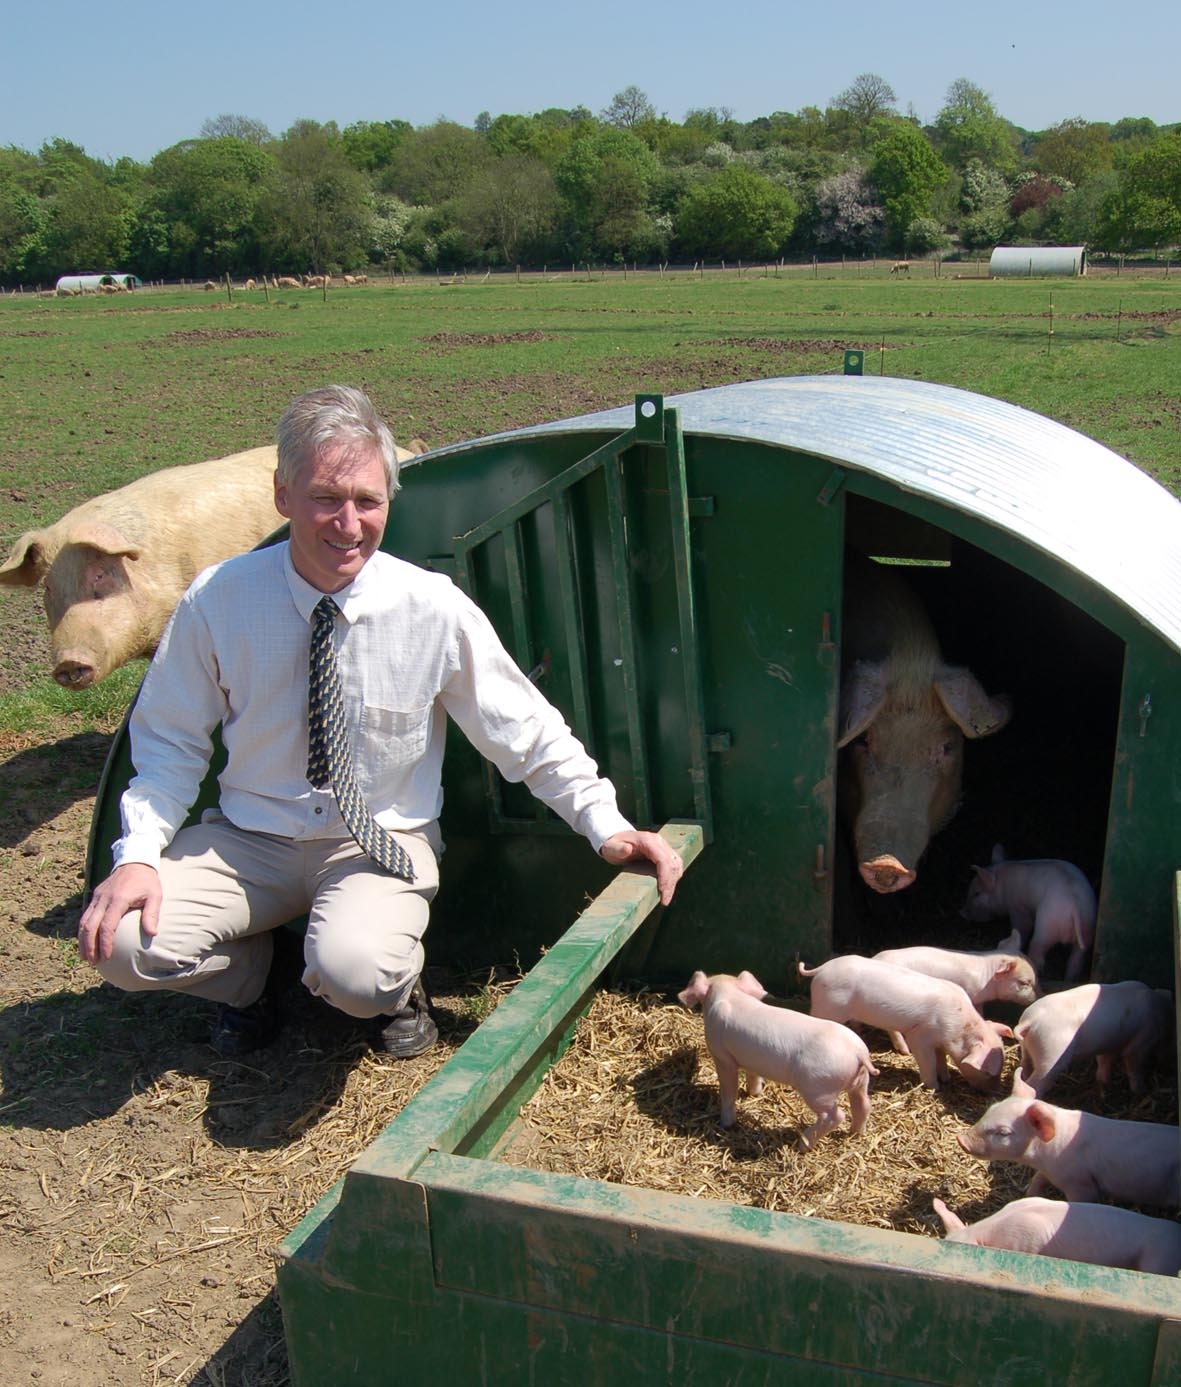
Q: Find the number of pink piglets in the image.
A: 7